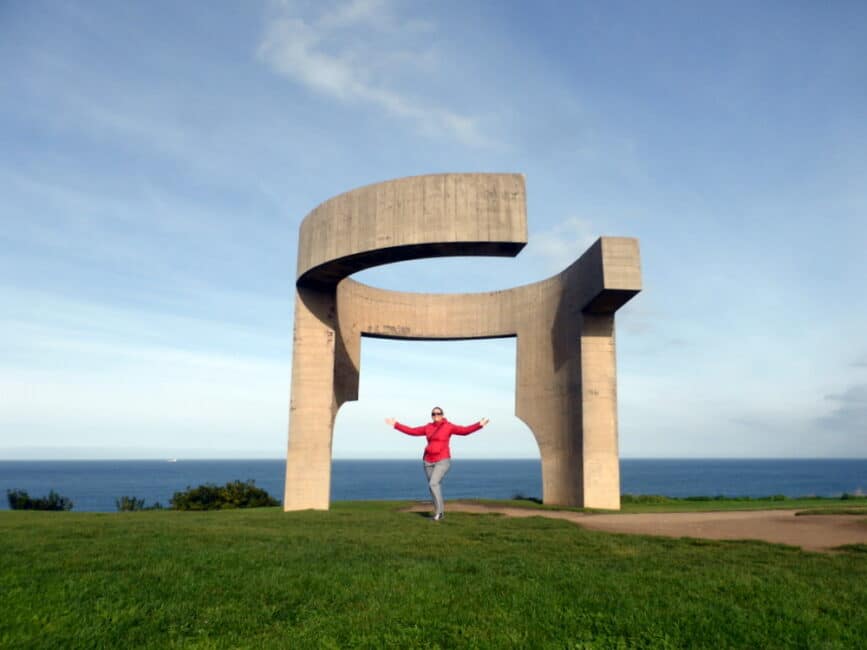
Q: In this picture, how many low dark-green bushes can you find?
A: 3